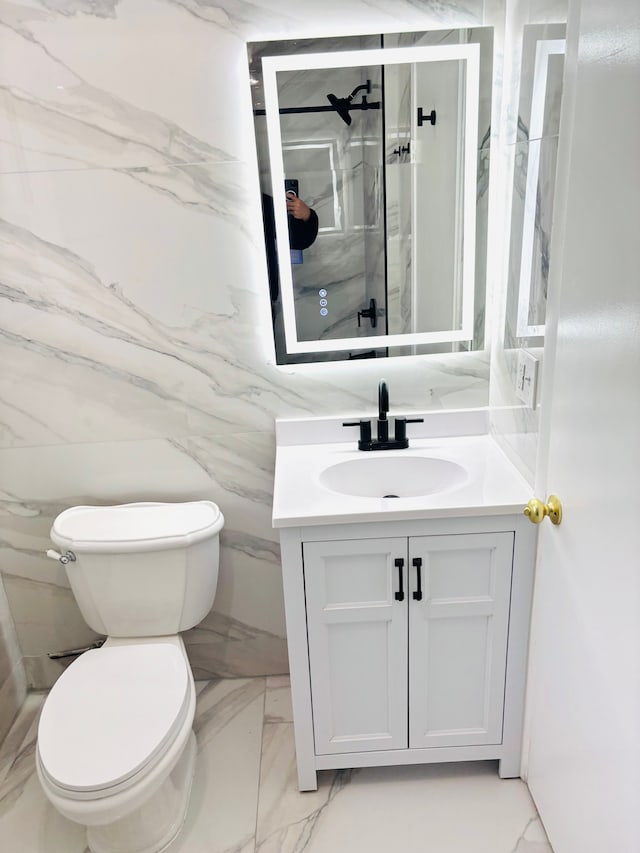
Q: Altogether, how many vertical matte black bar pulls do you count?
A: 2